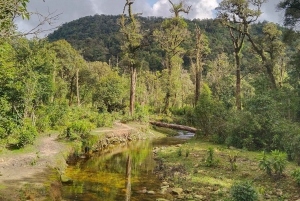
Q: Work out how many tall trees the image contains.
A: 5